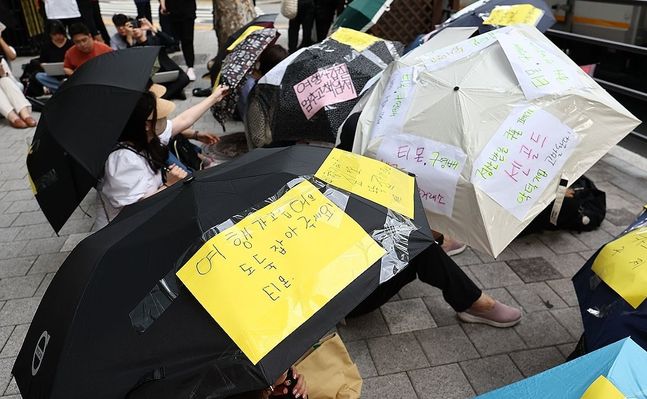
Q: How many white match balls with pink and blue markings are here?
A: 0